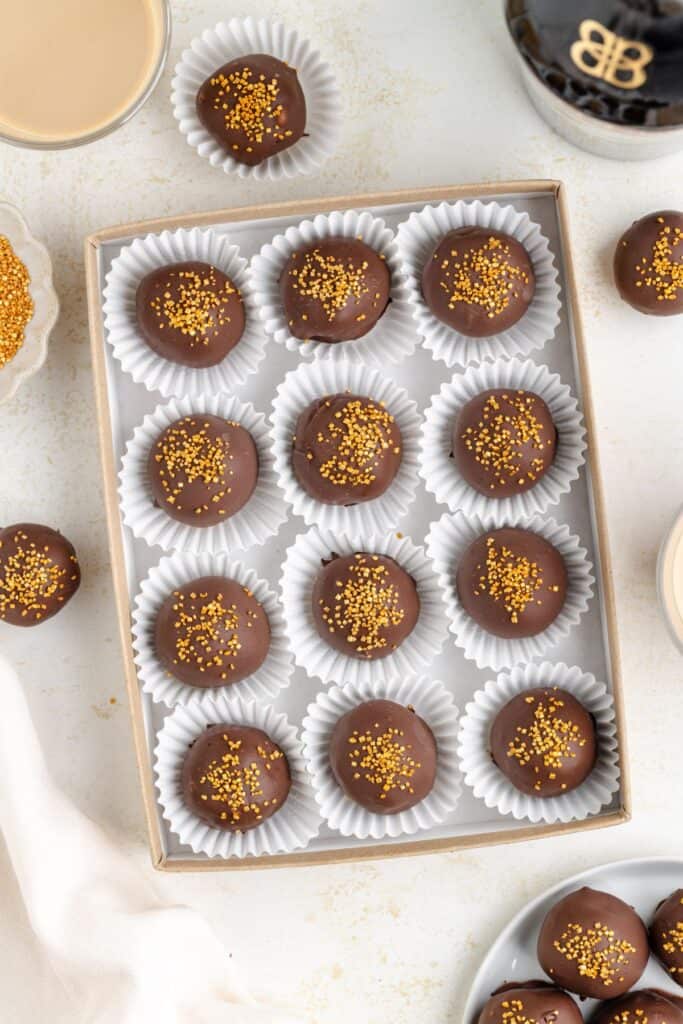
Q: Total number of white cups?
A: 13